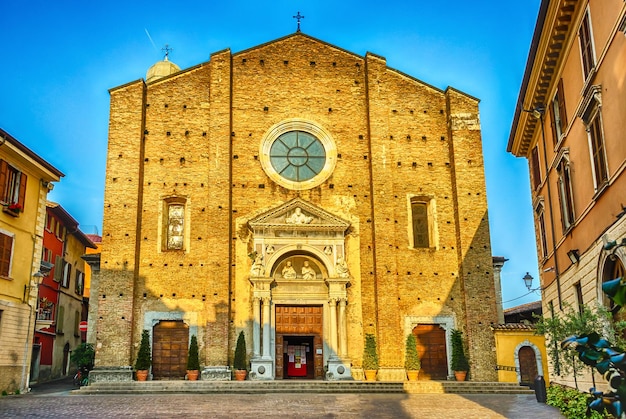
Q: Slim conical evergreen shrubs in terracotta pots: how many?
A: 6